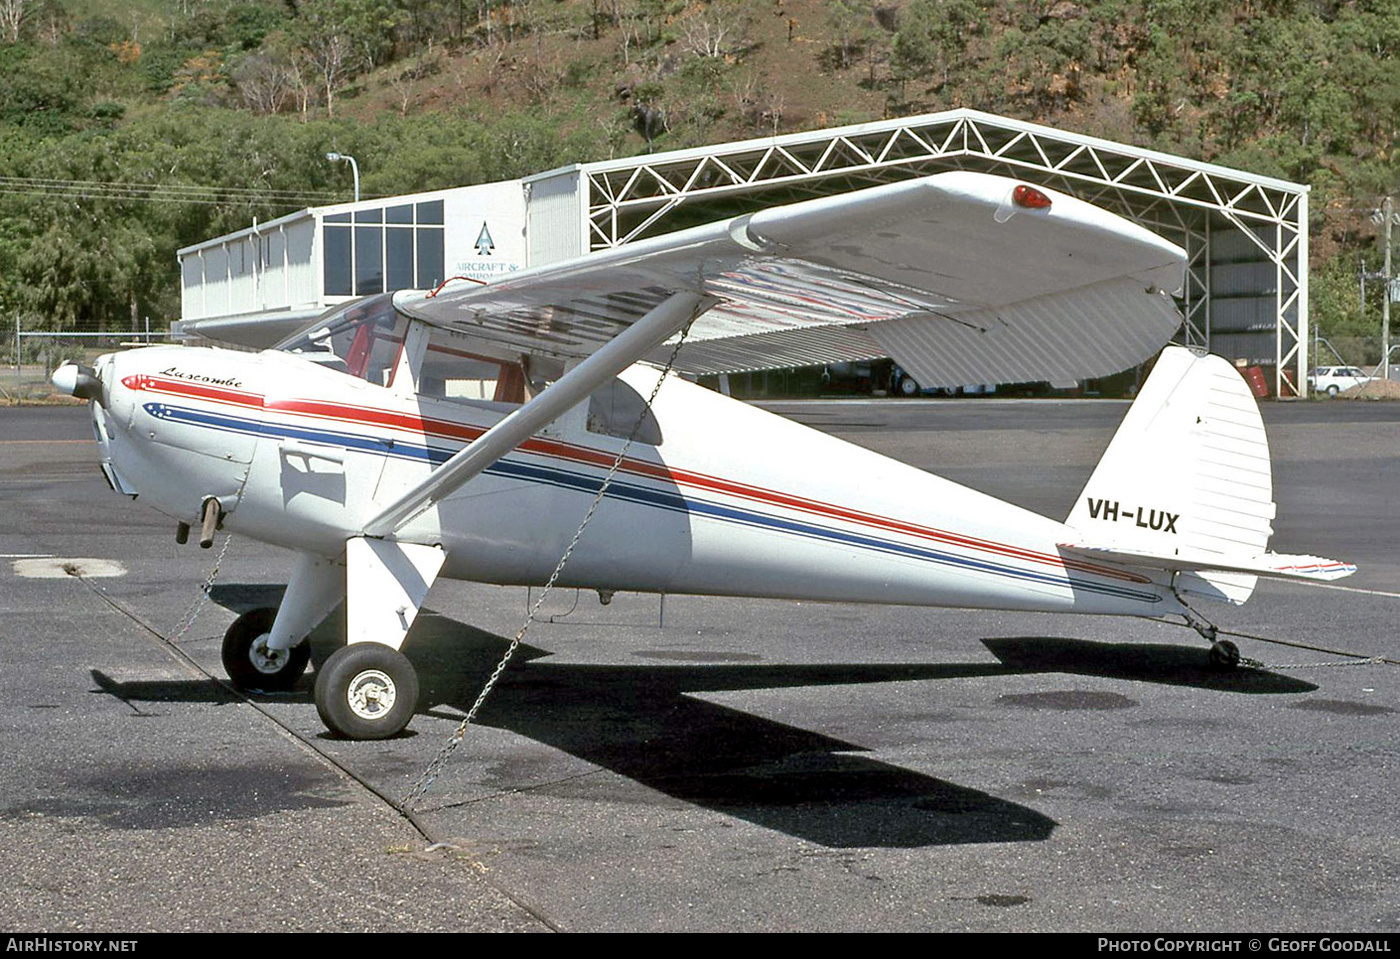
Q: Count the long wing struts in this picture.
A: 1